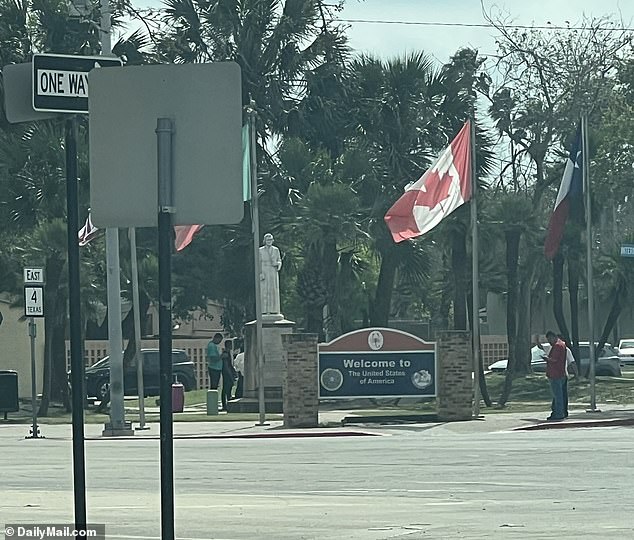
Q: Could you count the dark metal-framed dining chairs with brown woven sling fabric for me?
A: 0